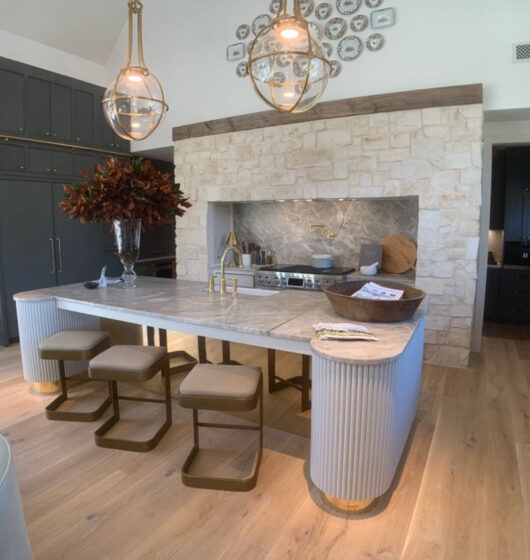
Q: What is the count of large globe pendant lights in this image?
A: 2